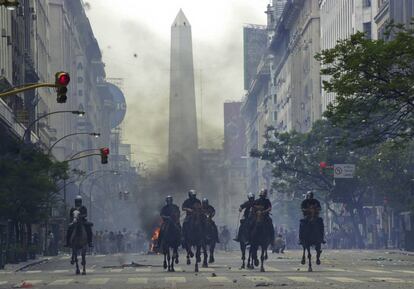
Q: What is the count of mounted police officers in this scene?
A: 7